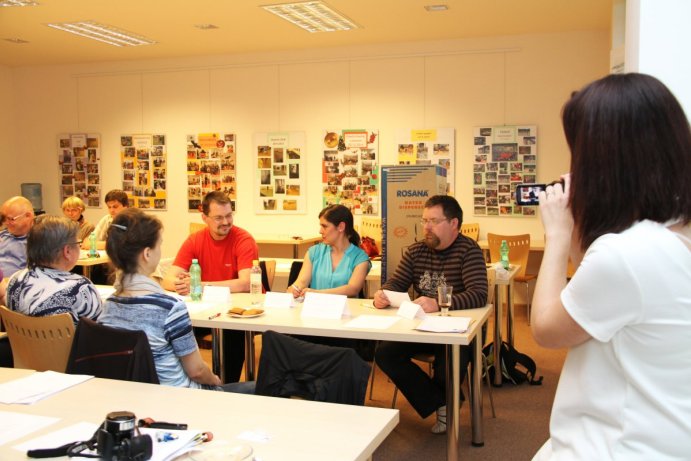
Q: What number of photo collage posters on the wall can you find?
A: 7